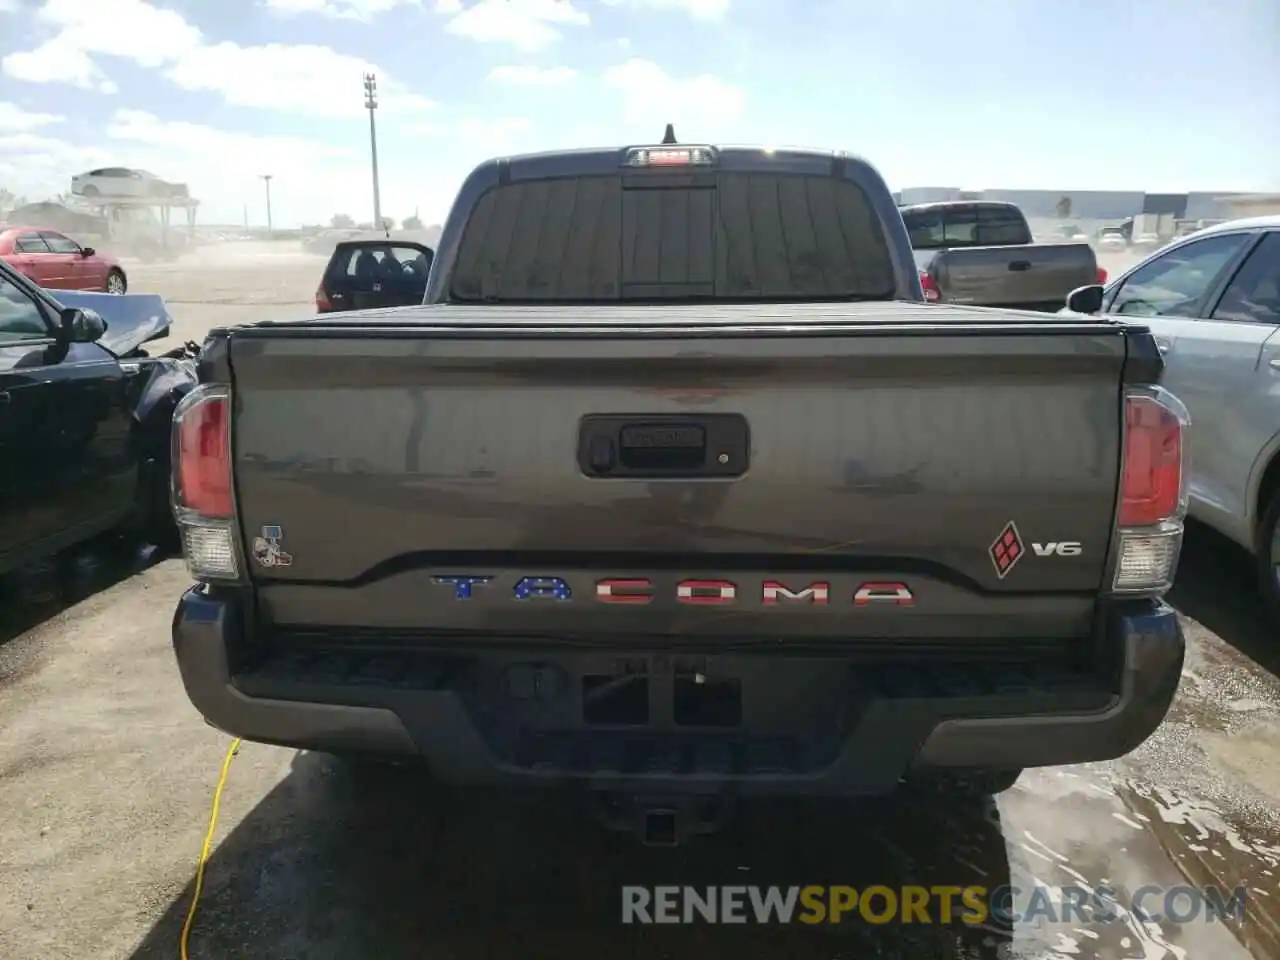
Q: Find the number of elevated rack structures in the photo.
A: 1